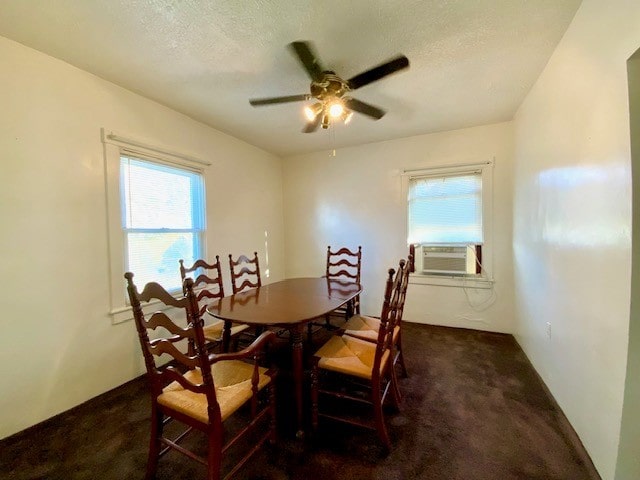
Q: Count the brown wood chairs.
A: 6